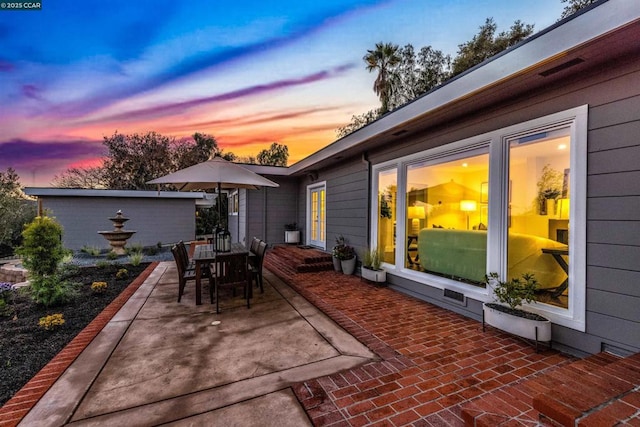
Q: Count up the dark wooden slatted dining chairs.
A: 5